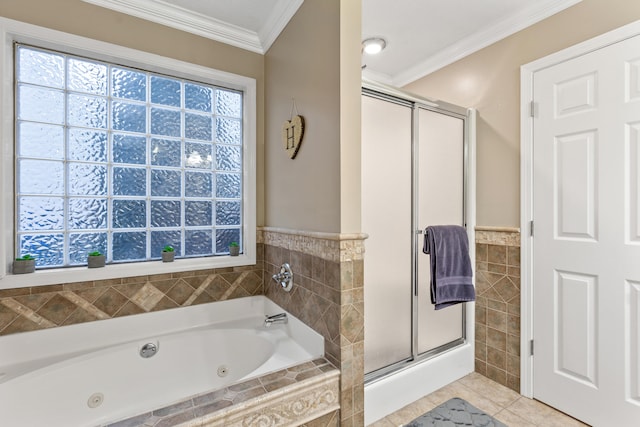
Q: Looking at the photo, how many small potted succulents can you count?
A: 4